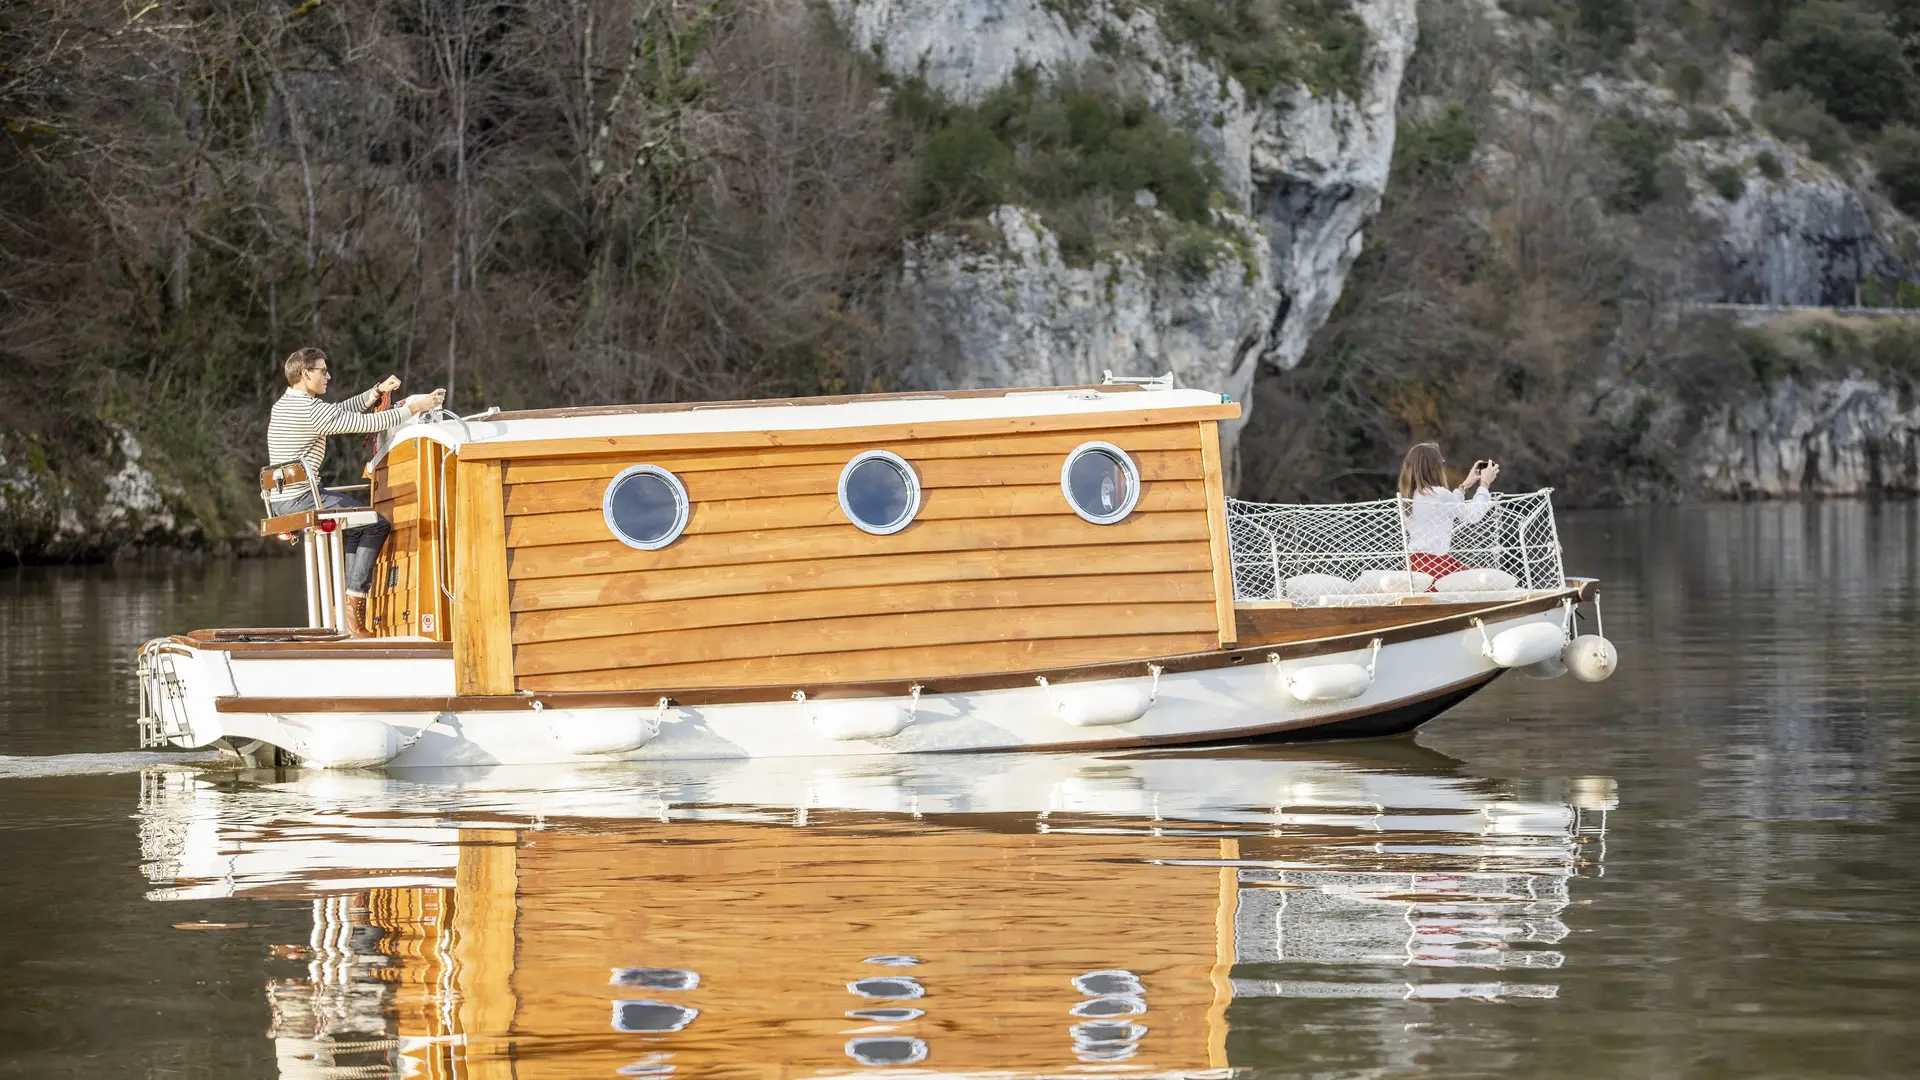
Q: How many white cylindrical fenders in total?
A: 6